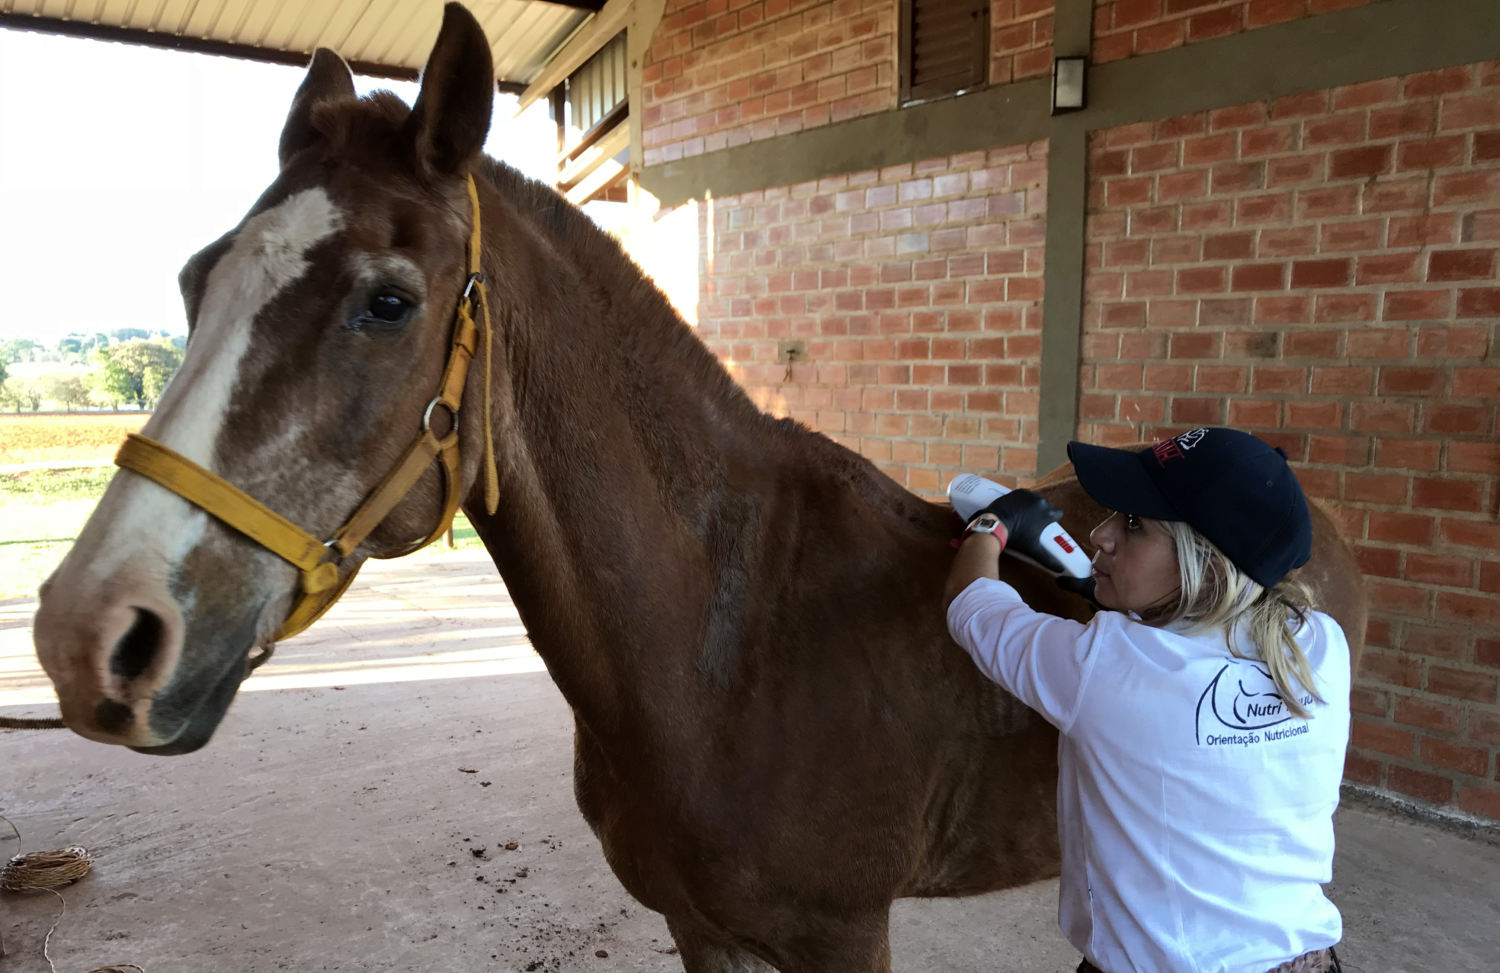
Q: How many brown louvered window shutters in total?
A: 1